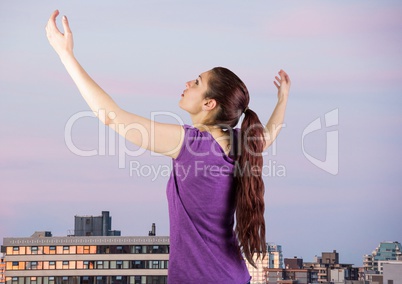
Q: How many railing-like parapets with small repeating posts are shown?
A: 1